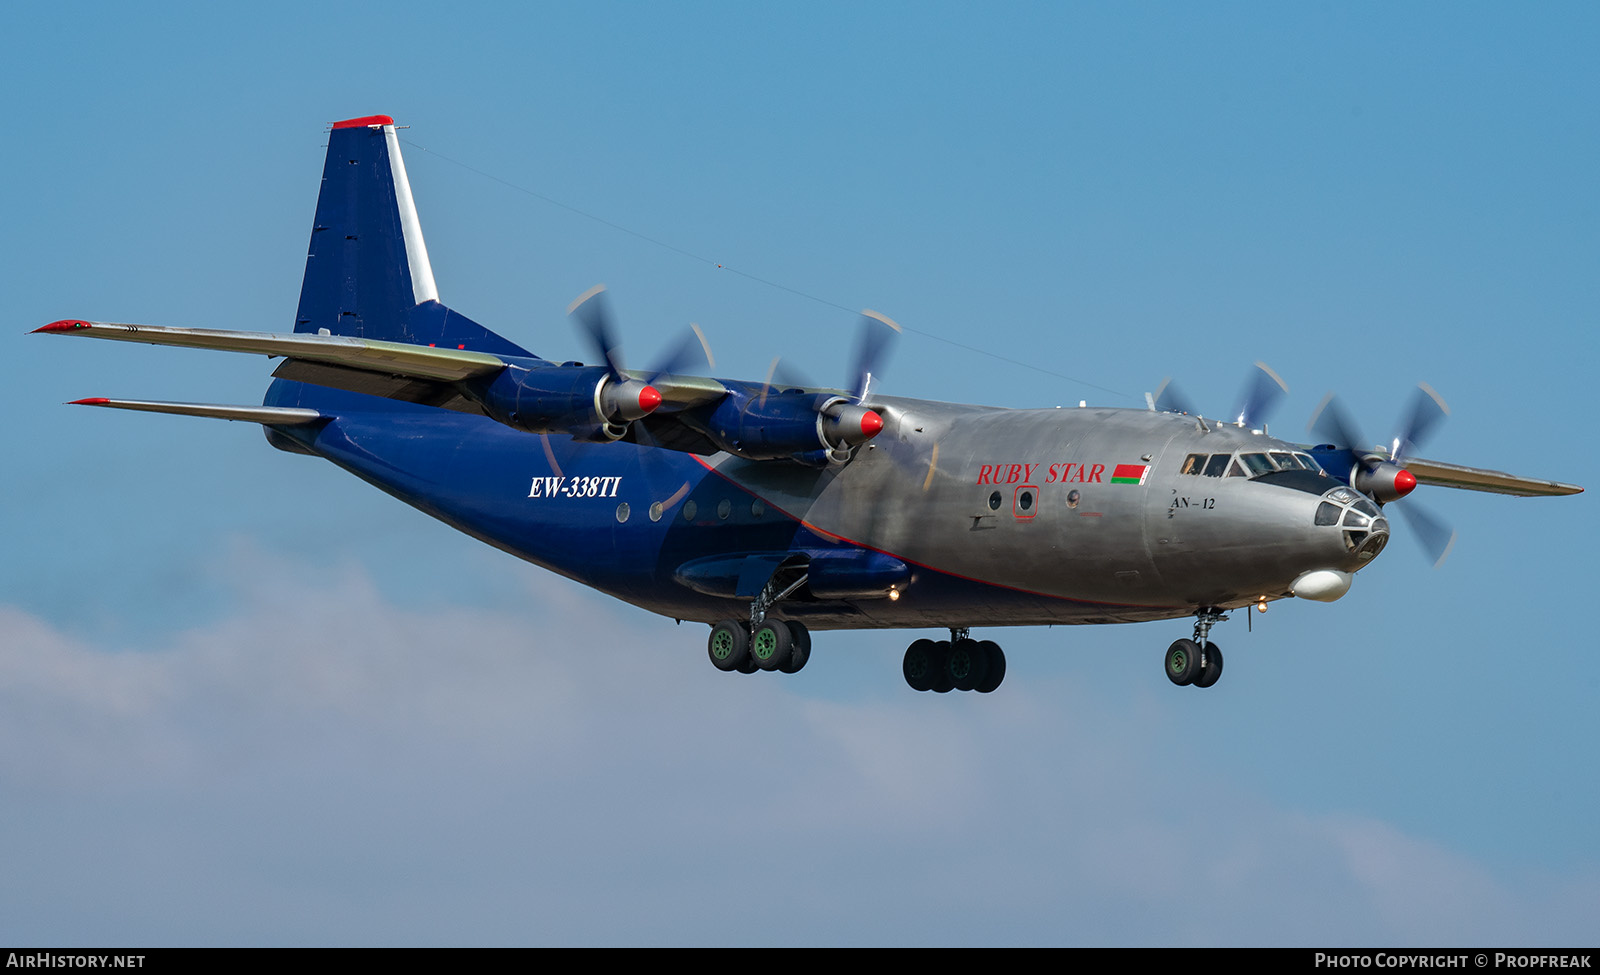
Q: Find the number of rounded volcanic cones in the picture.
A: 0